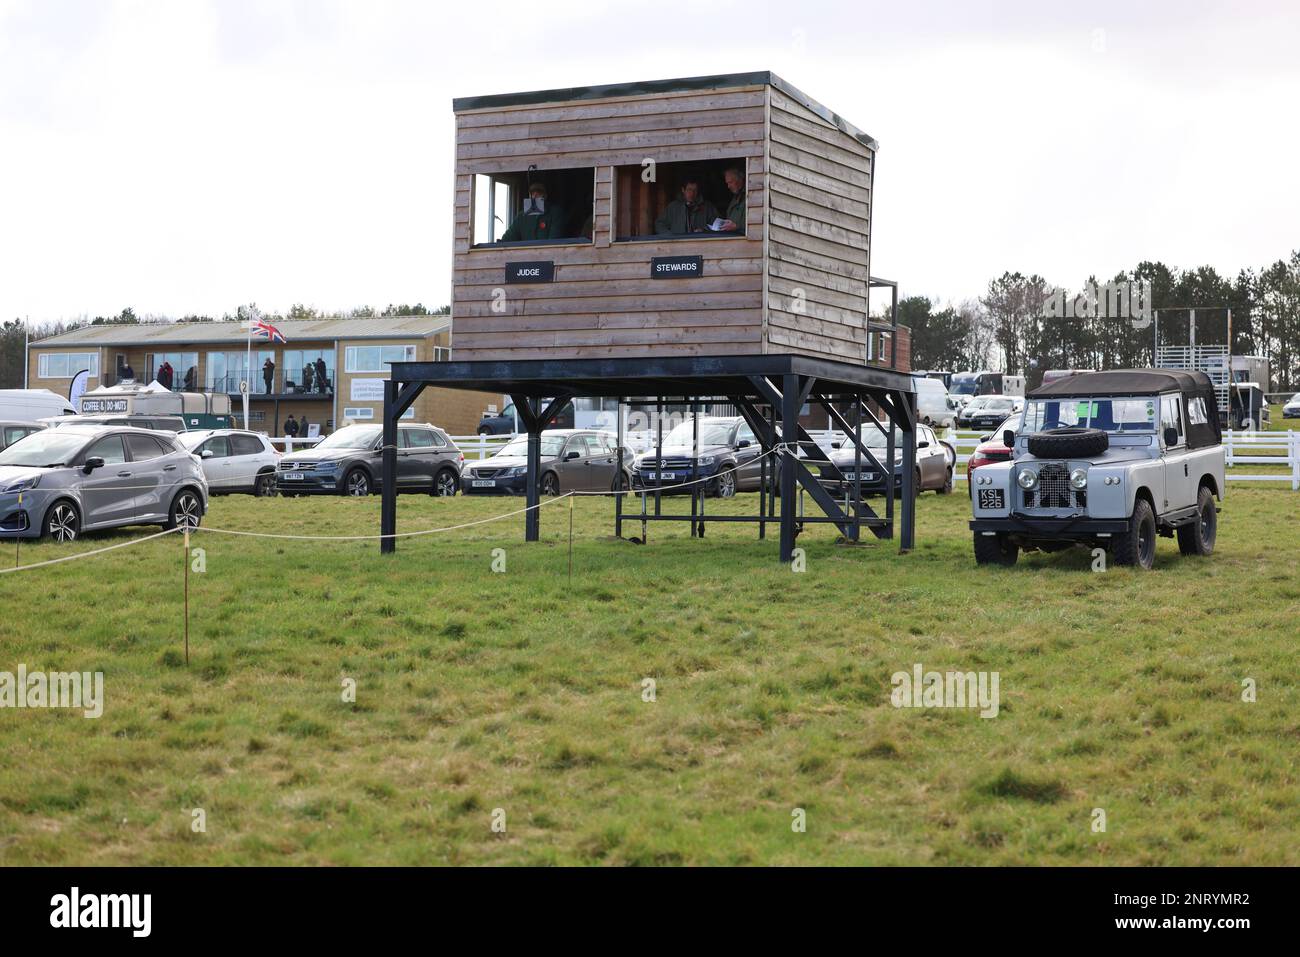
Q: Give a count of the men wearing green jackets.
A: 3